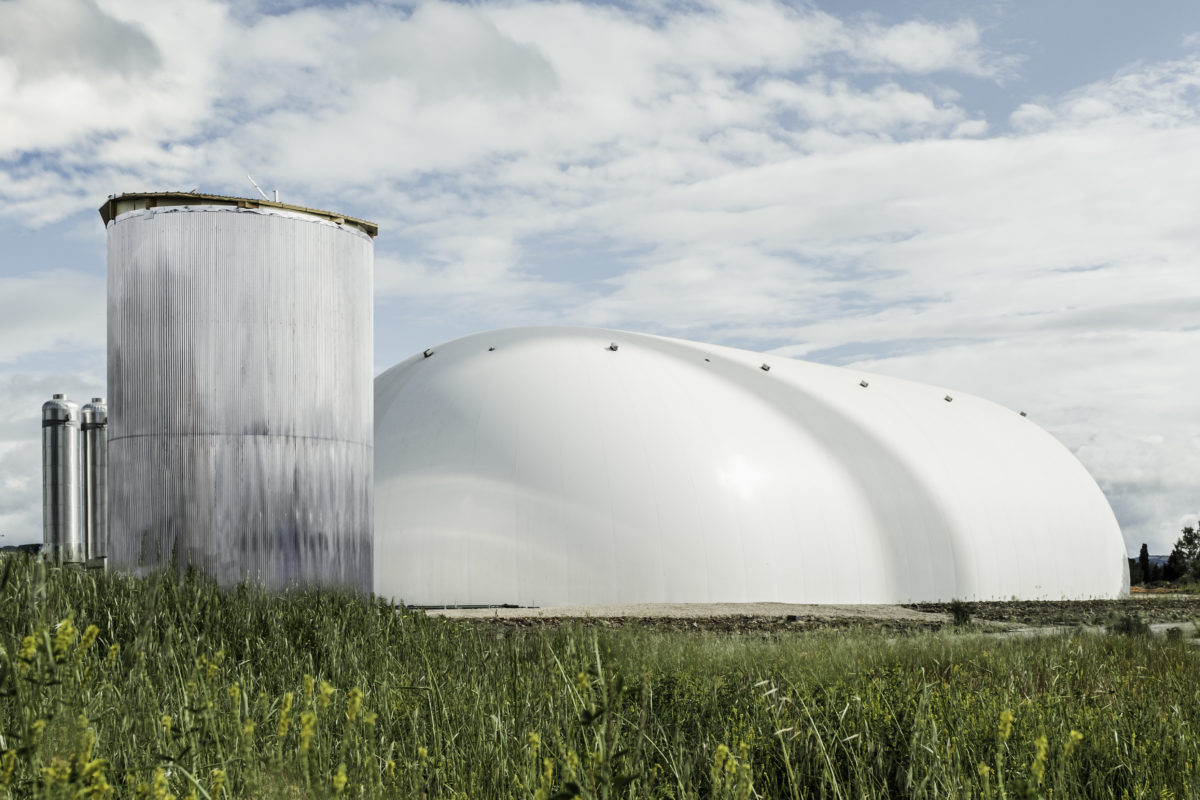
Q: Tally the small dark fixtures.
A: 8